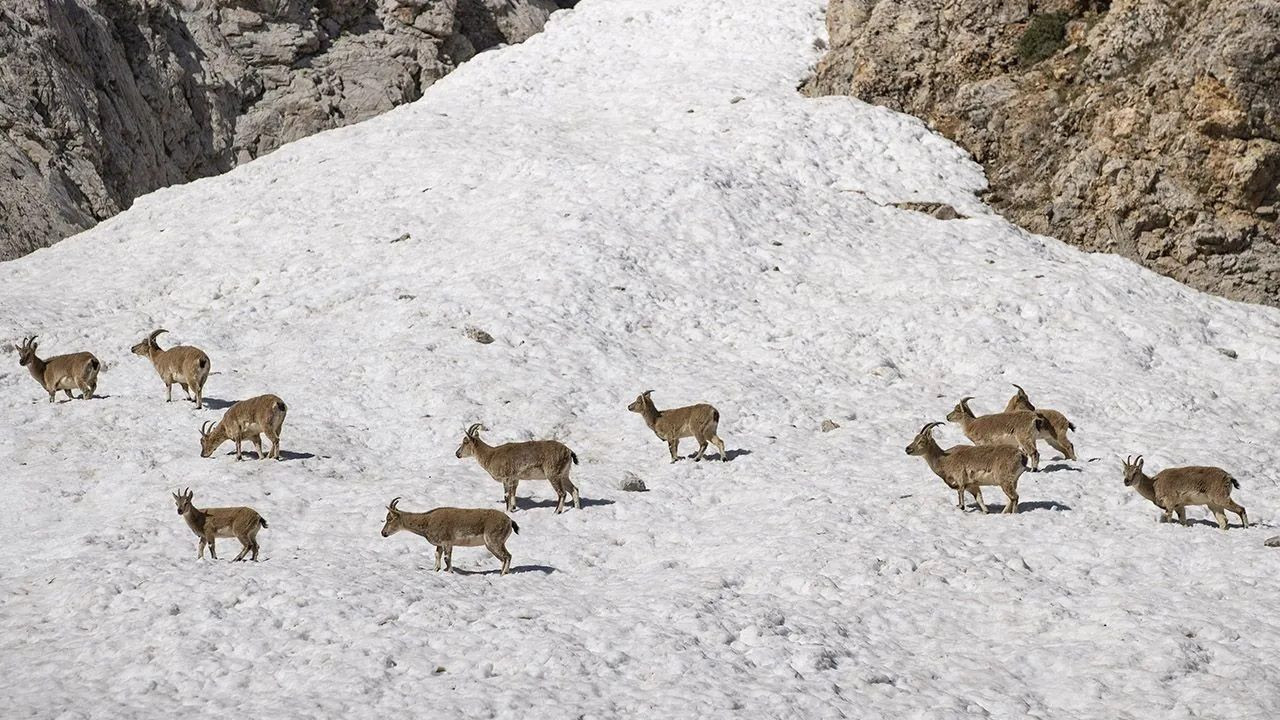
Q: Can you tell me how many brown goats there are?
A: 11